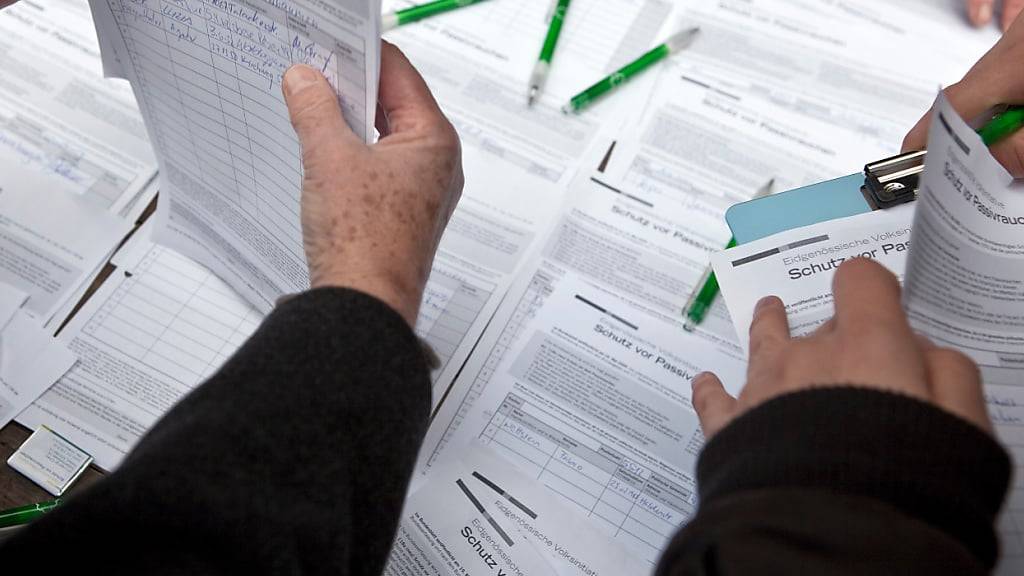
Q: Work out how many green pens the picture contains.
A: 6